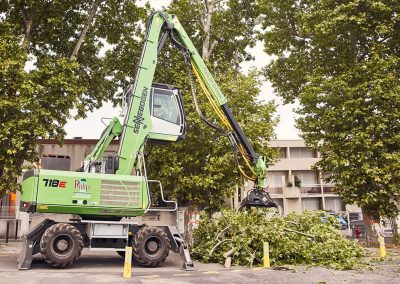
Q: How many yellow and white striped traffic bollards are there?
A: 3